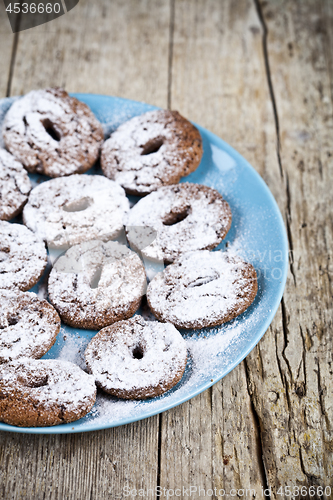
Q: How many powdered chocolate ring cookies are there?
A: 11